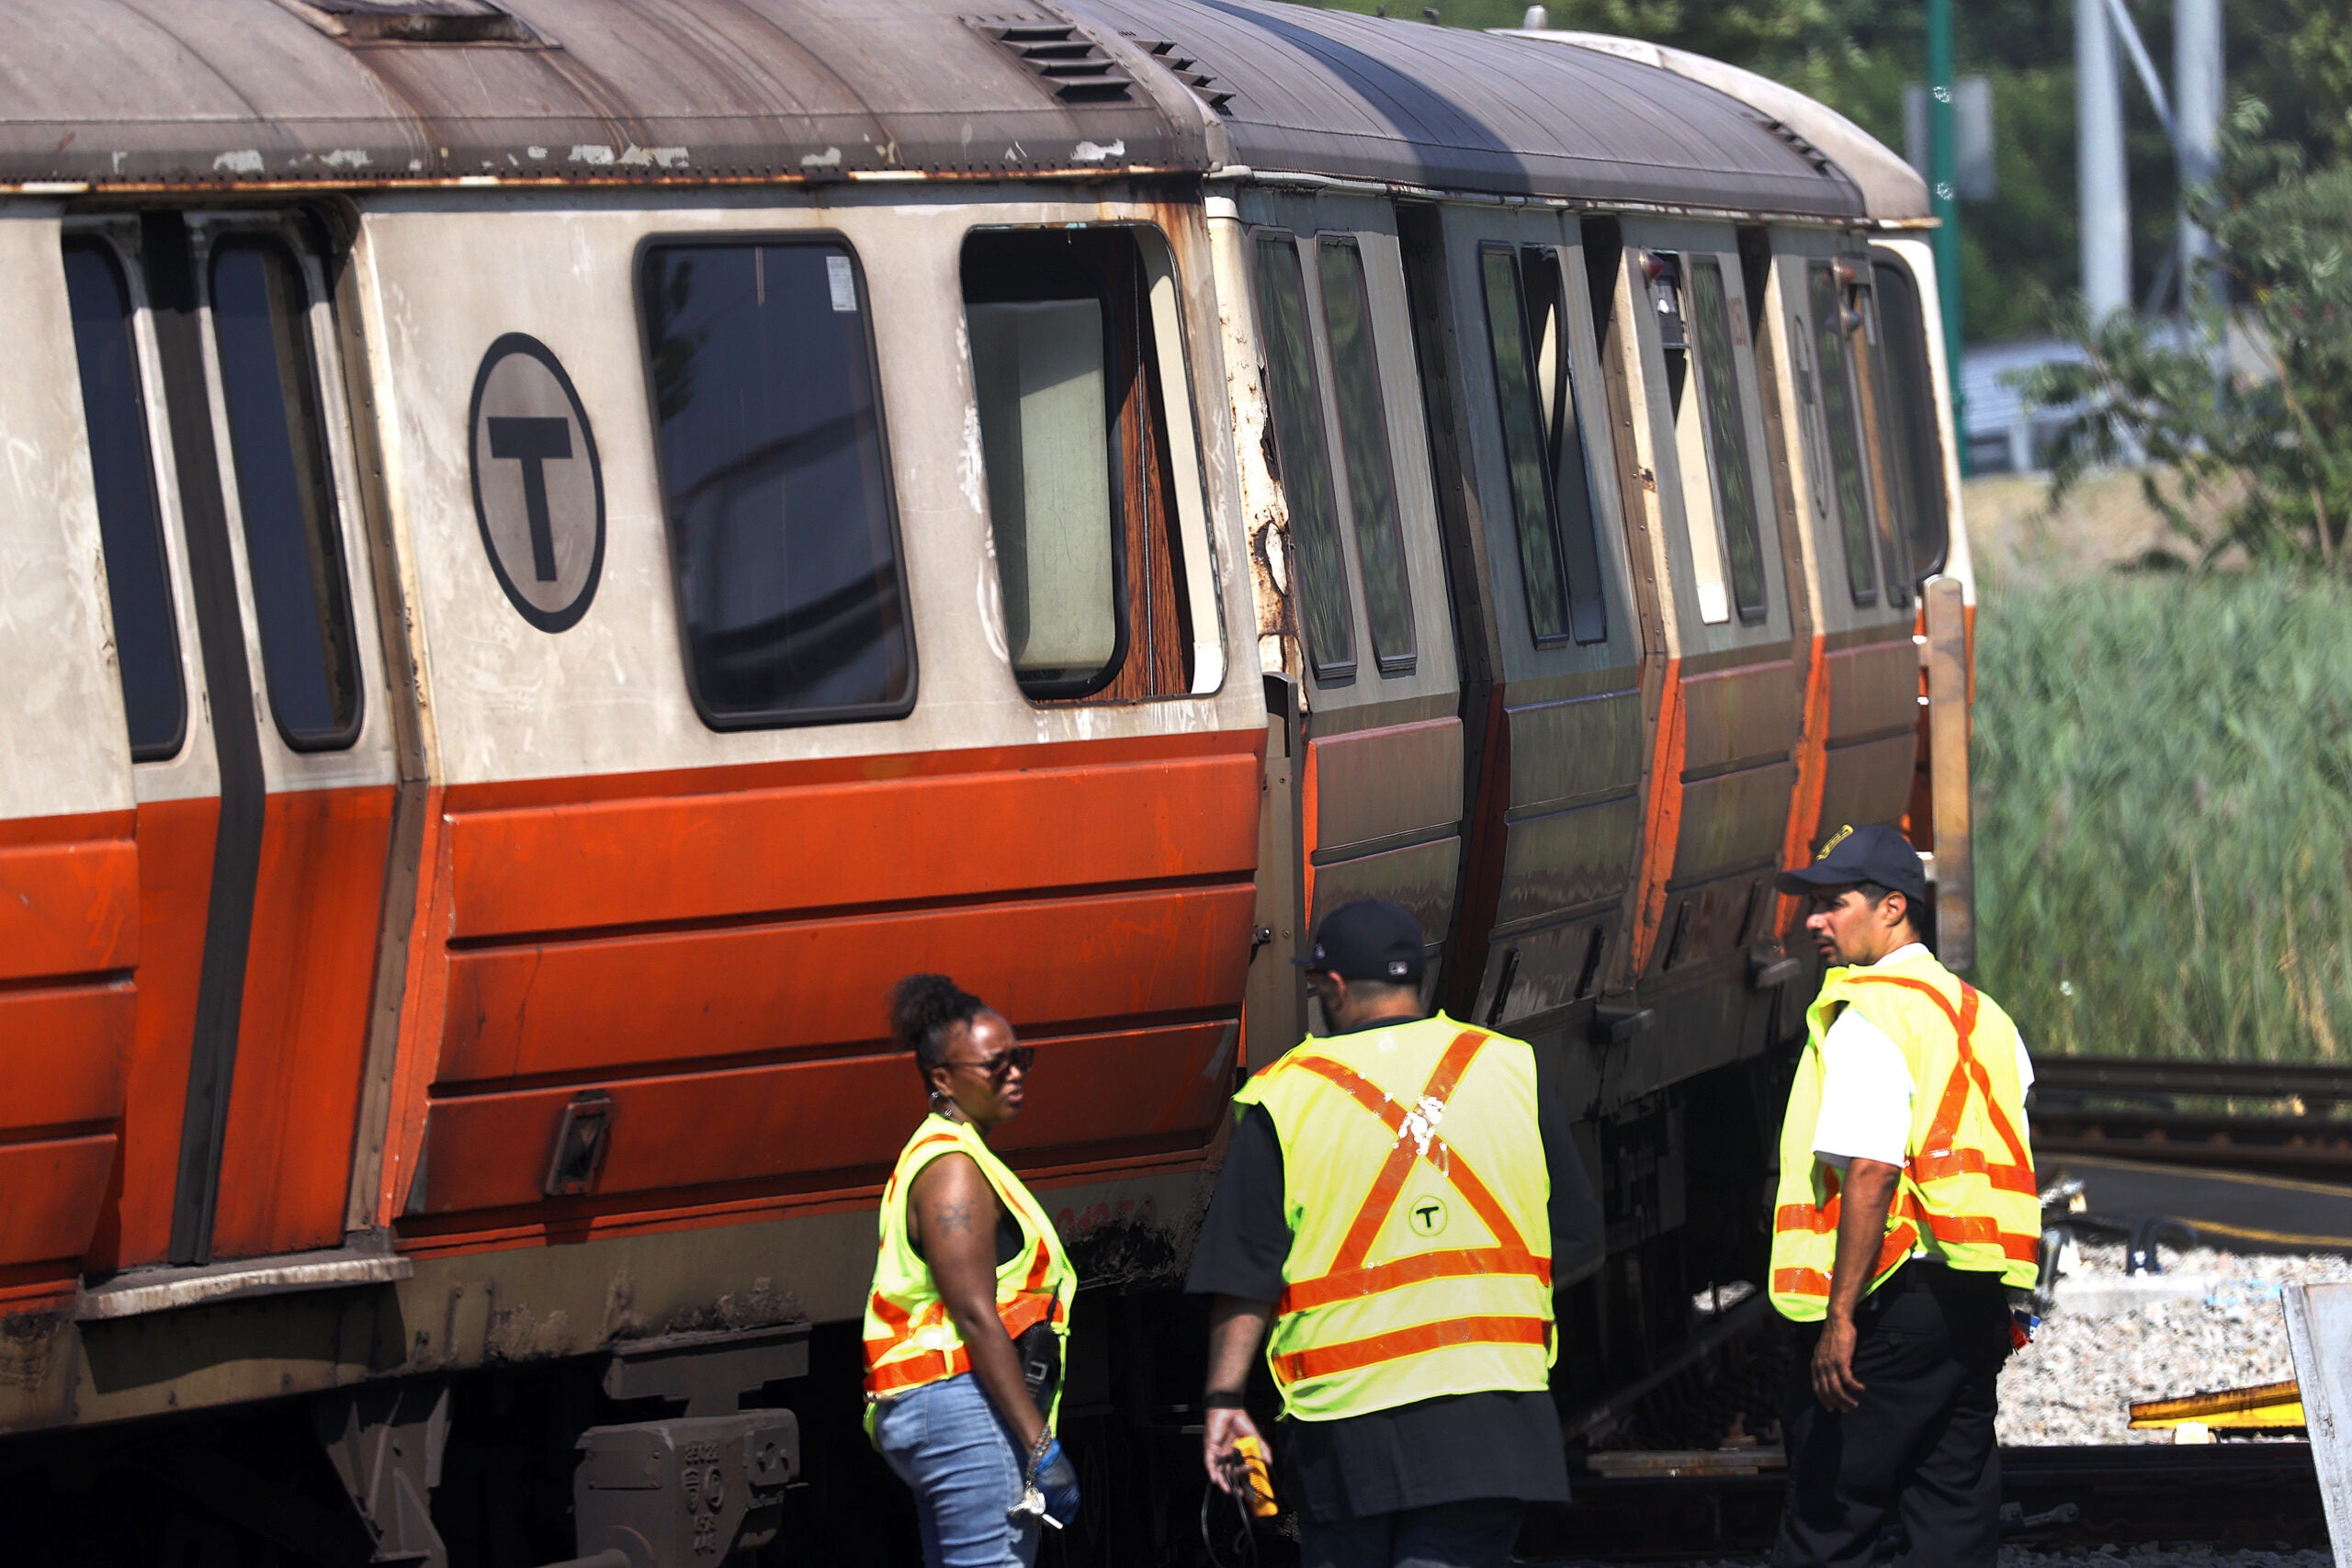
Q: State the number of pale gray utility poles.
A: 2